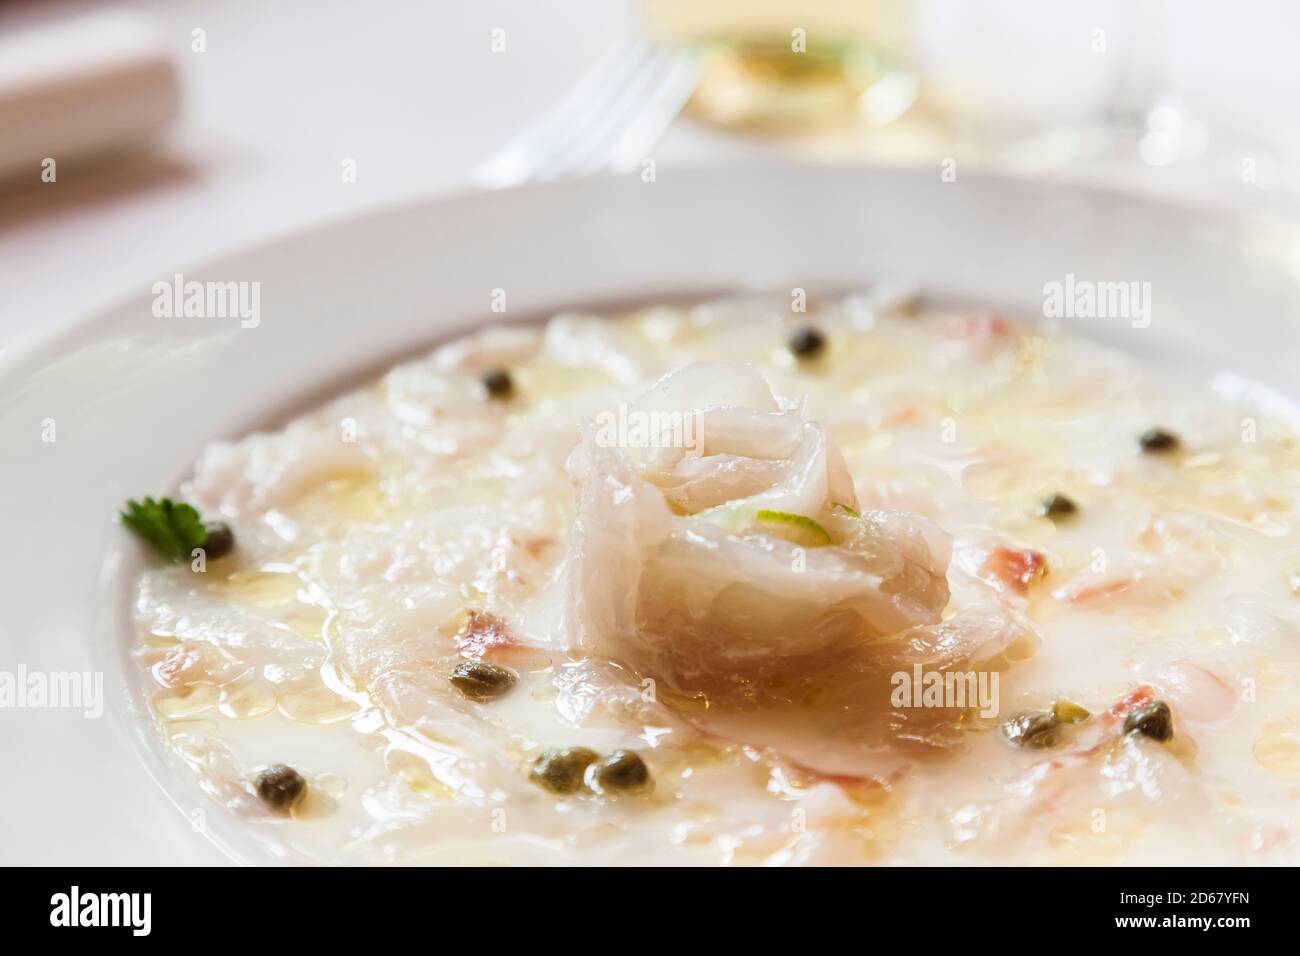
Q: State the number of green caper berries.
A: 11